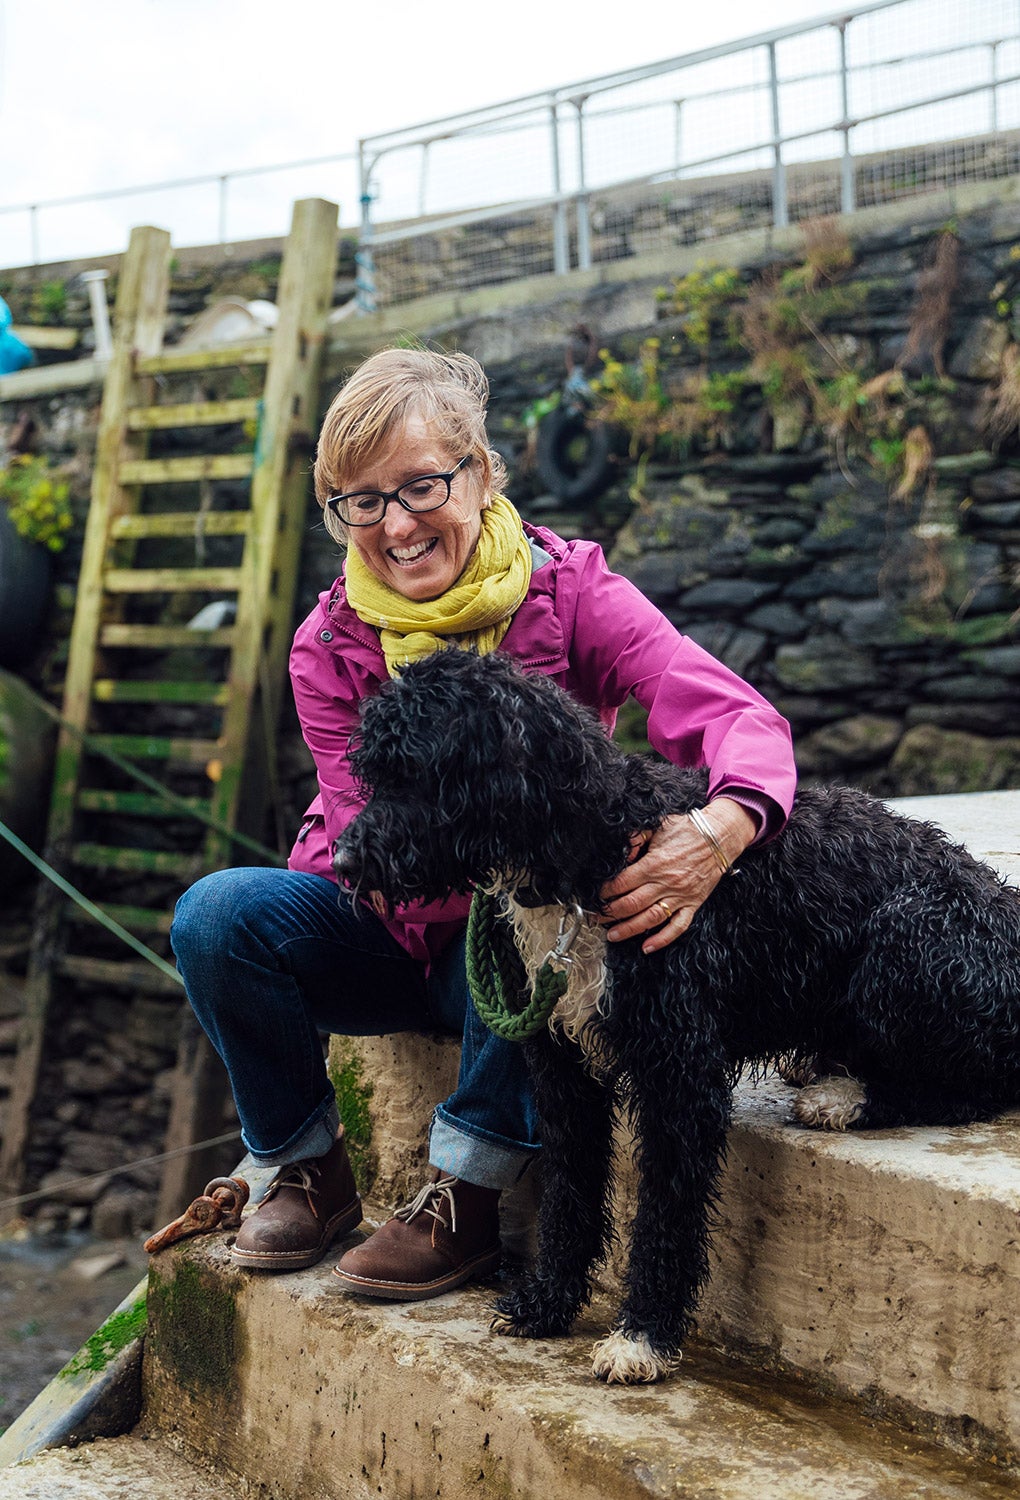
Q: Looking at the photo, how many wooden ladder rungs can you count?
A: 12